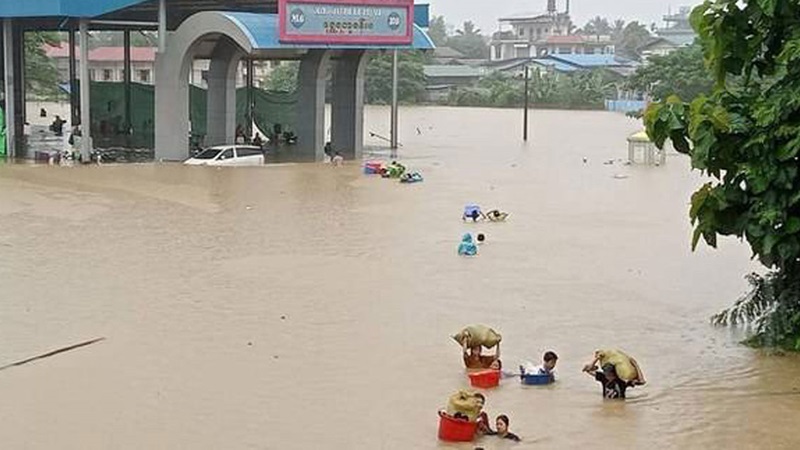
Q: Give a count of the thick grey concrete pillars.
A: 4